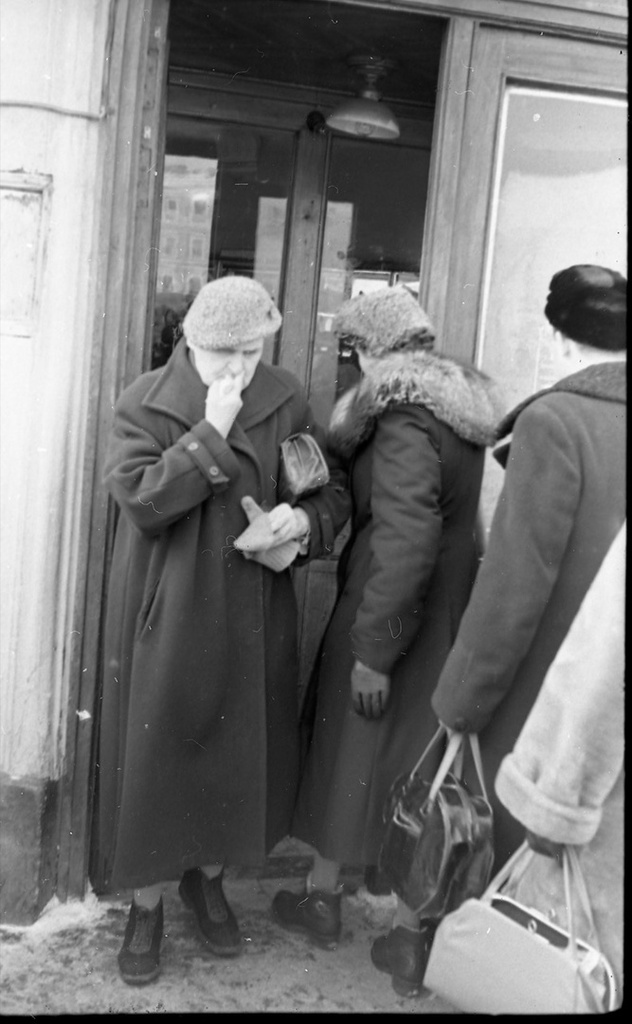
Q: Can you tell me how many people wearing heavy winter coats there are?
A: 4